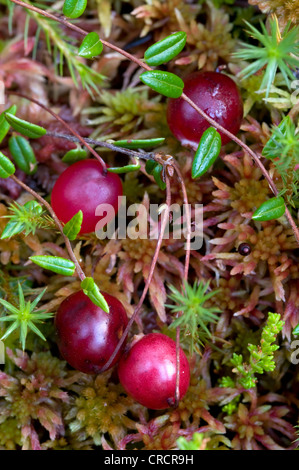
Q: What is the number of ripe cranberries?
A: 4